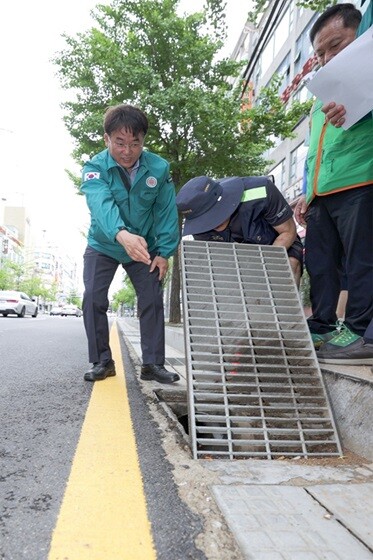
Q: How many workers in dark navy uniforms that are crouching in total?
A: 1